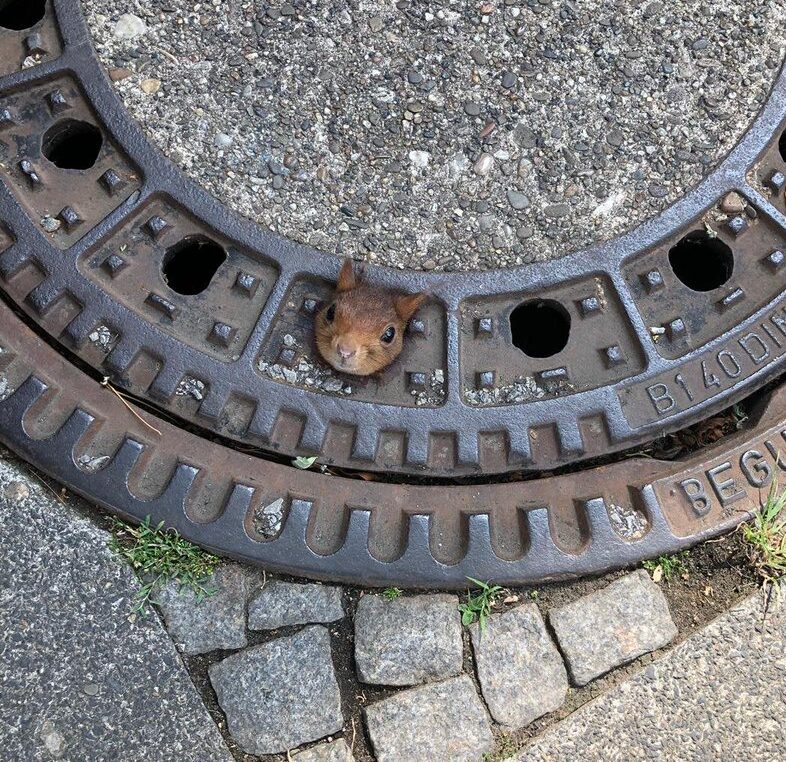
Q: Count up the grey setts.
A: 8